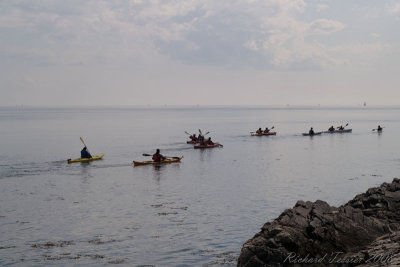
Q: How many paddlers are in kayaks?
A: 12